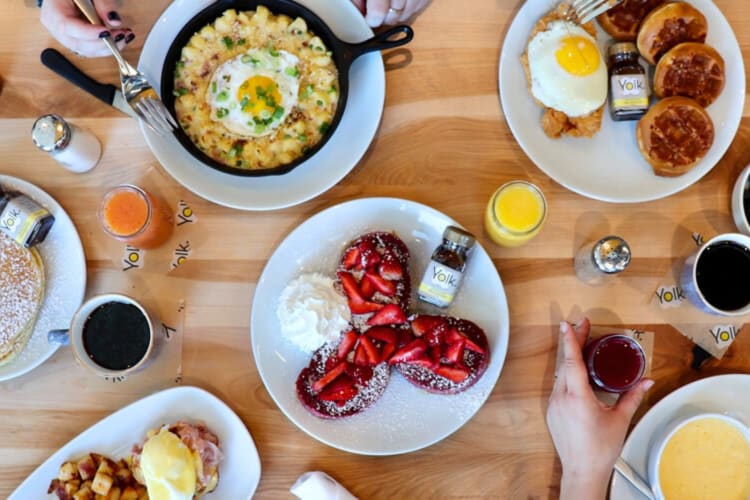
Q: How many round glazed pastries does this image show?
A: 4